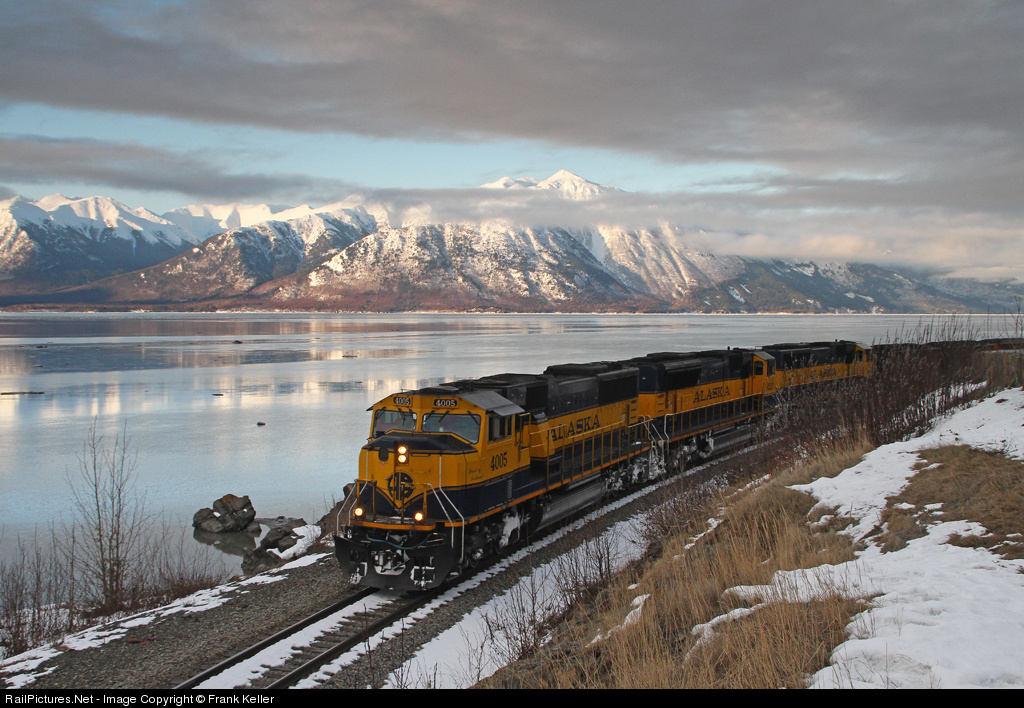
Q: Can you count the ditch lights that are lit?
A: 2